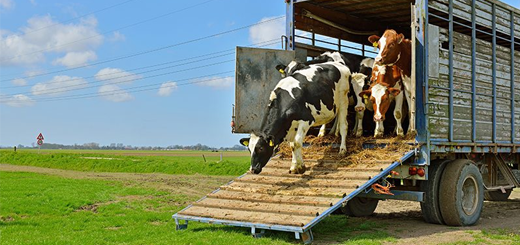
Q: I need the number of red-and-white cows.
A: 2